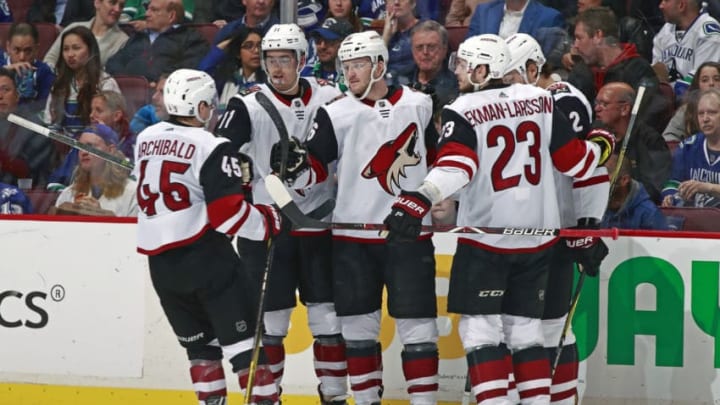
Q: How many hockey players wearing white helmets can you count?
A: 5